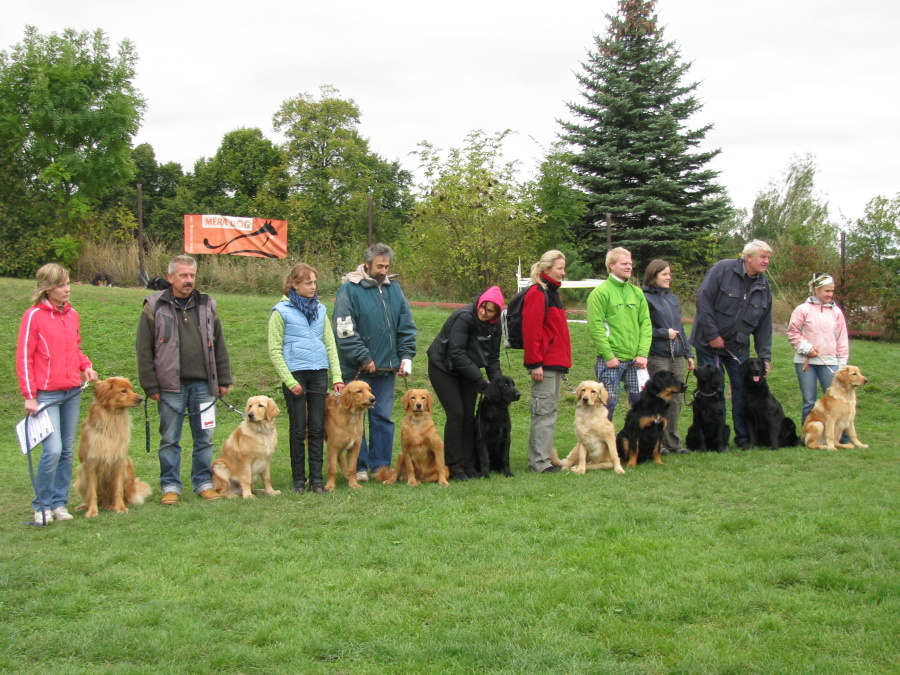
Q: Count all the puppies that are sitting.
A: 9